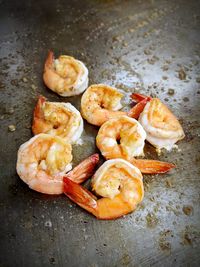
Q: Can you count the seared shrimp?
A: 7